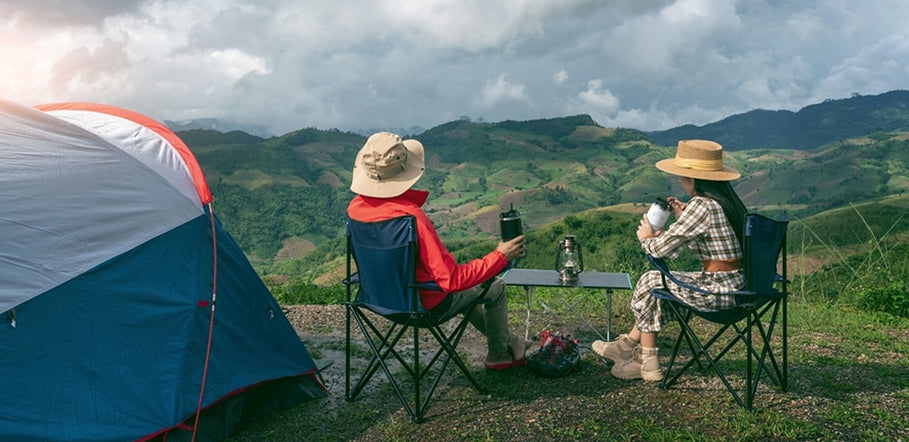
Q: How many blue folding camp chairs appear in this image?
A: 2